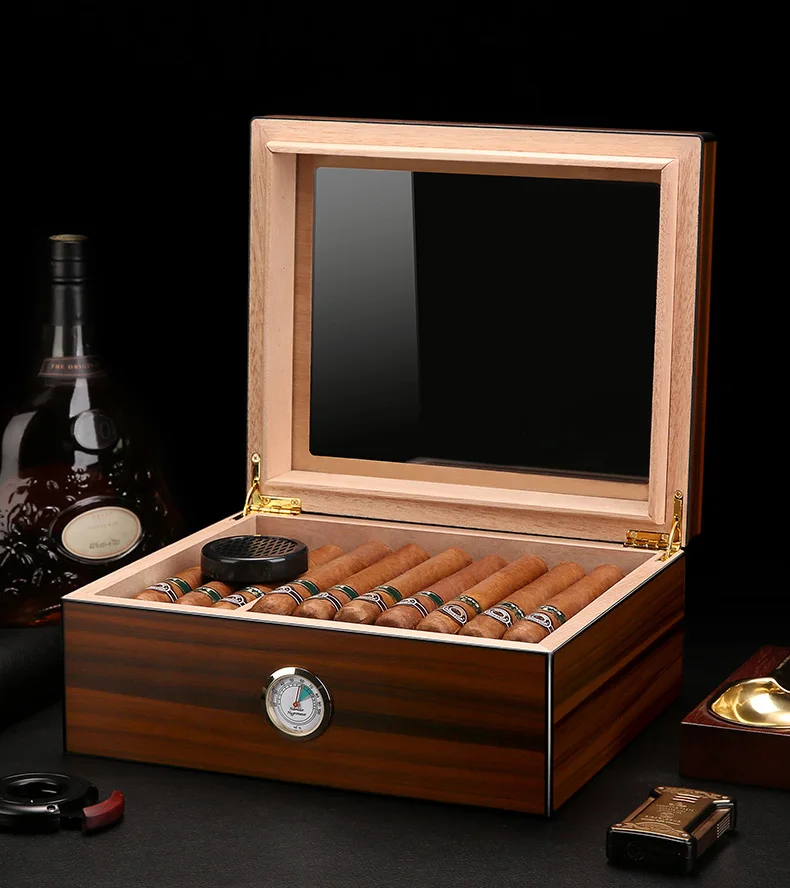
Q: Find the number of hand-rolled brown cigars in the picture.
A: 10